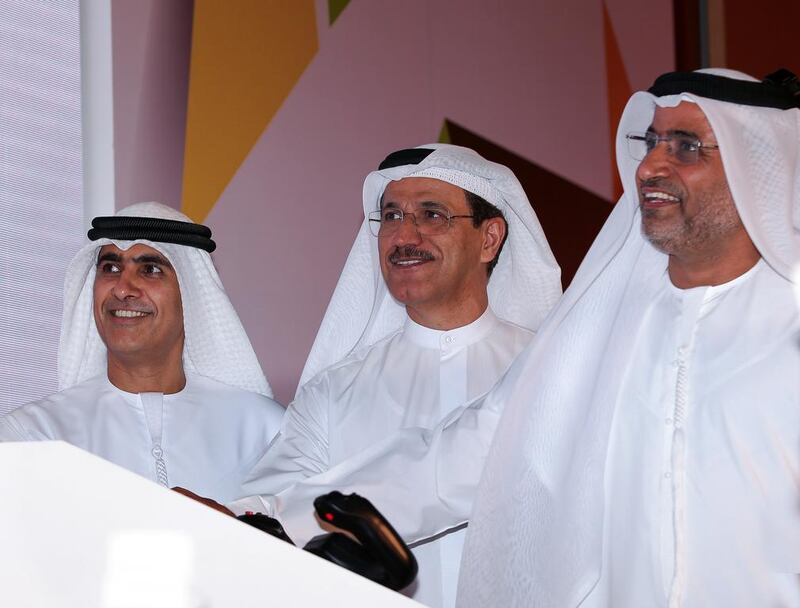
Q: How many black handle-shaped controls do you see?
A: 2